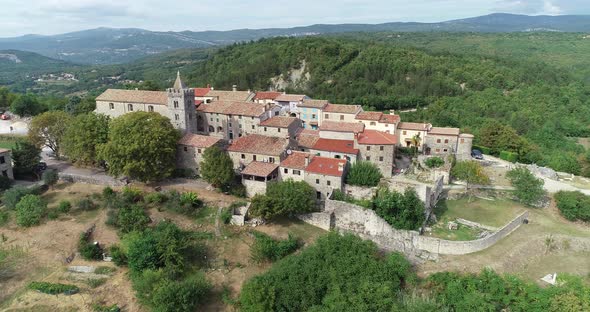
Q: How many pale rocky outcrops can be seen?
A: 1